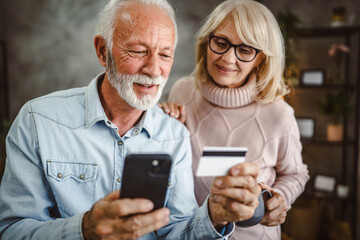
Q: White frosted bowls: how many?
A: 0